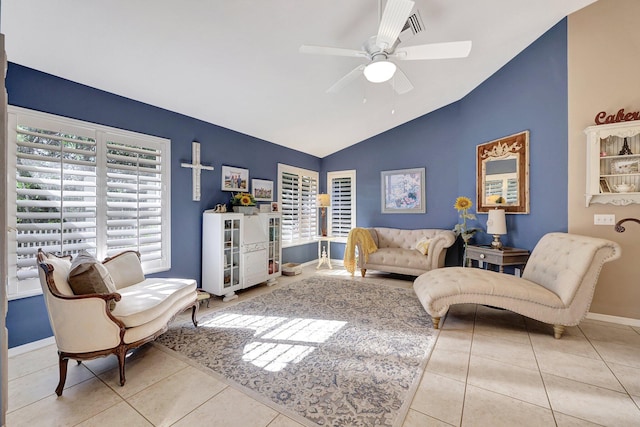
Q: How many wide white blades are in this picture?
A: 5